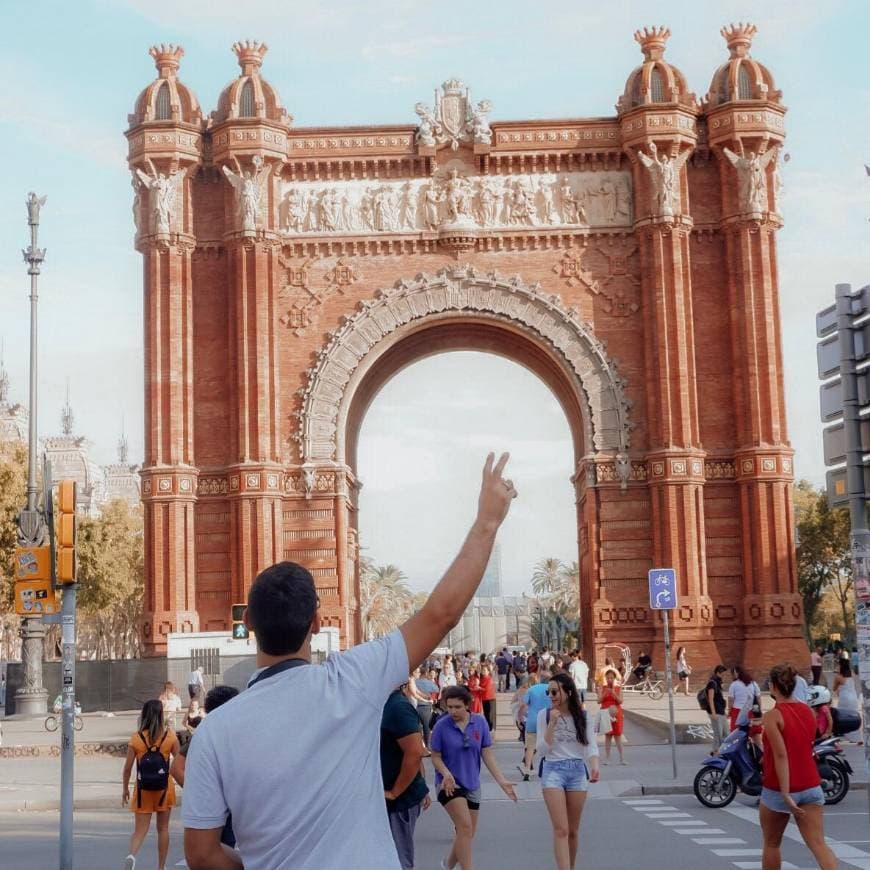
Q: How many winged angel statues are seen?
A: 4